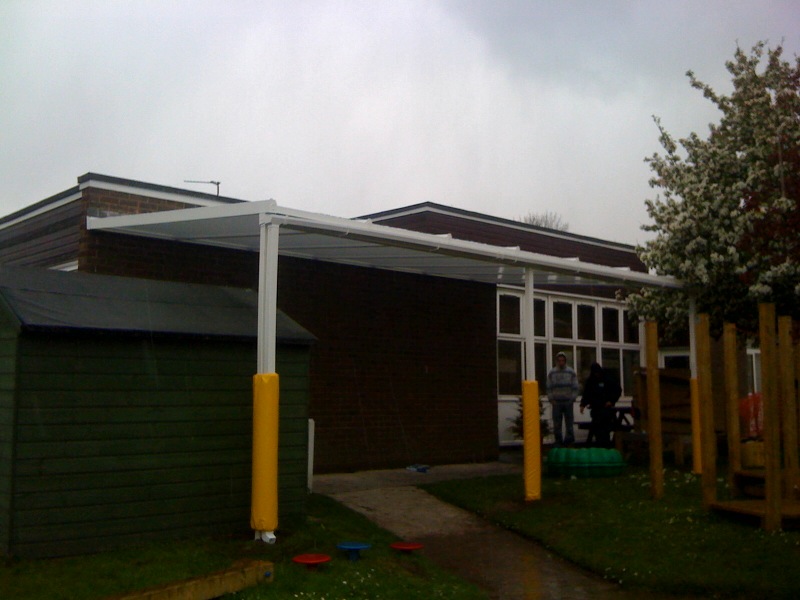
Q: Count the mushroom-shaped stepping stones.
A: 3